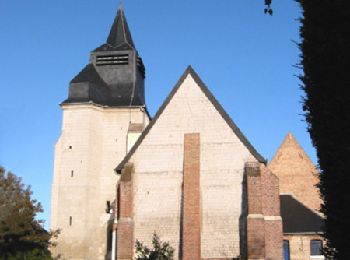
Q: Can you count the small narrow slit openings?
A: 2